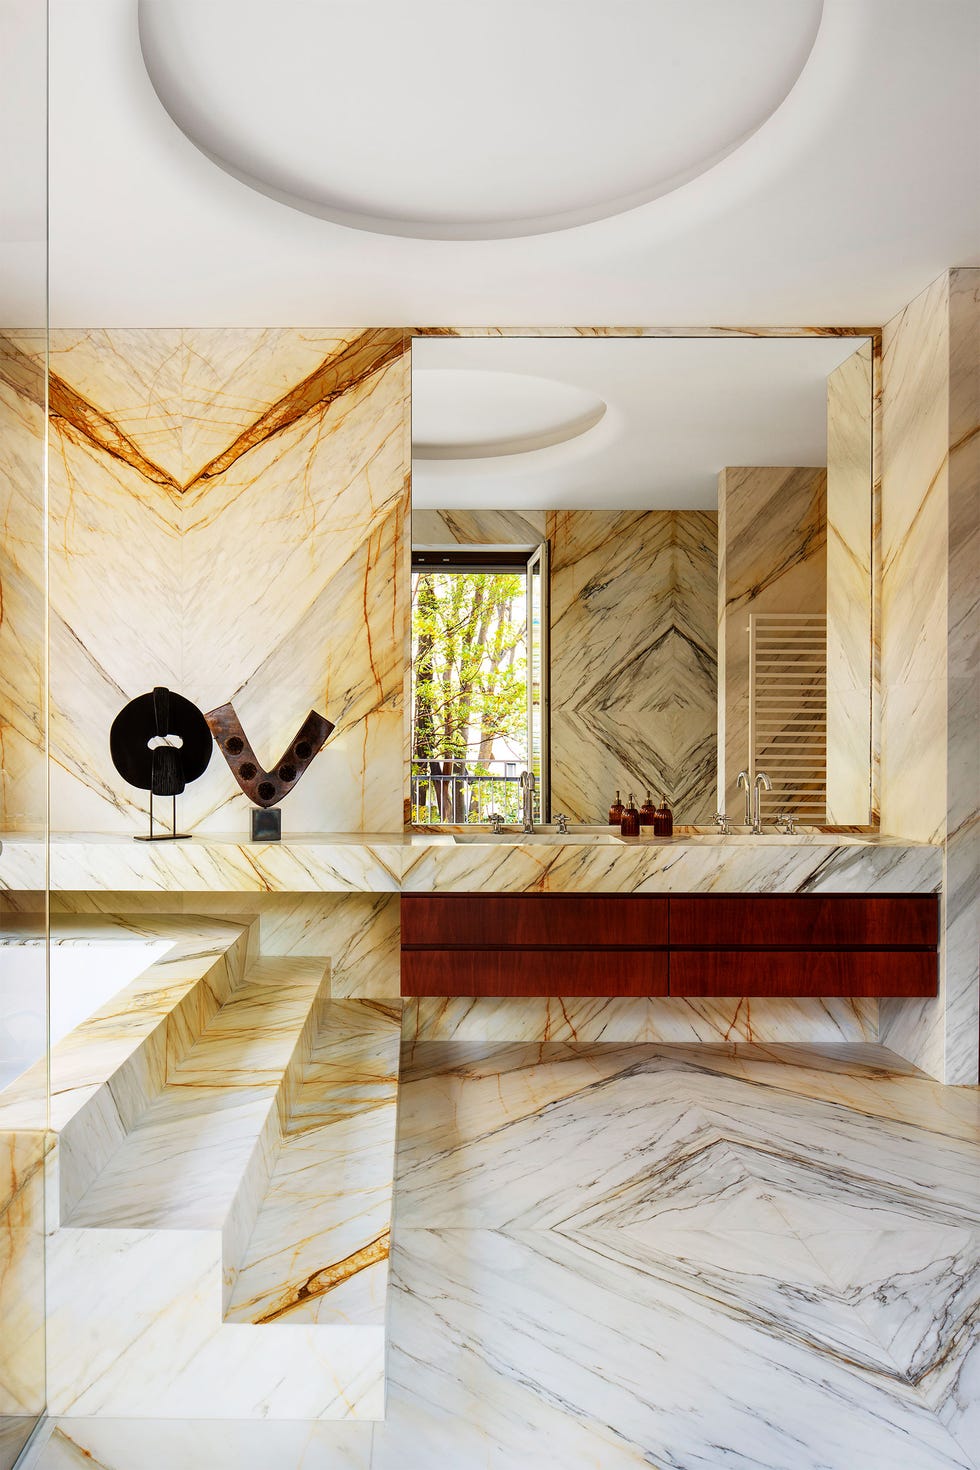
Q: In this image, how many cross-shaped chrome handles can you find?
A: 4